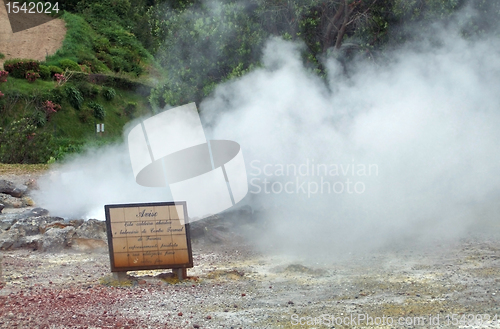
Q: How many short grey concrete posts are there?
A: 2